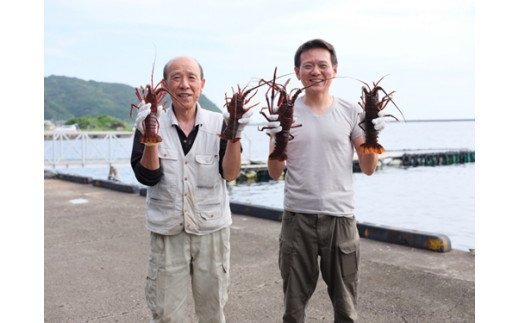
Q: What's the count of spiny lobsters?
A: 4